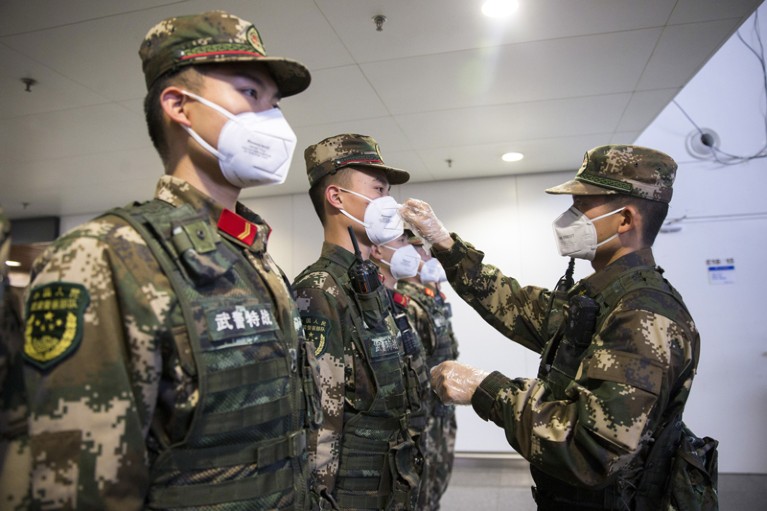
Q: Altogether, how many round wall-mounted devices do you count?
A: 1